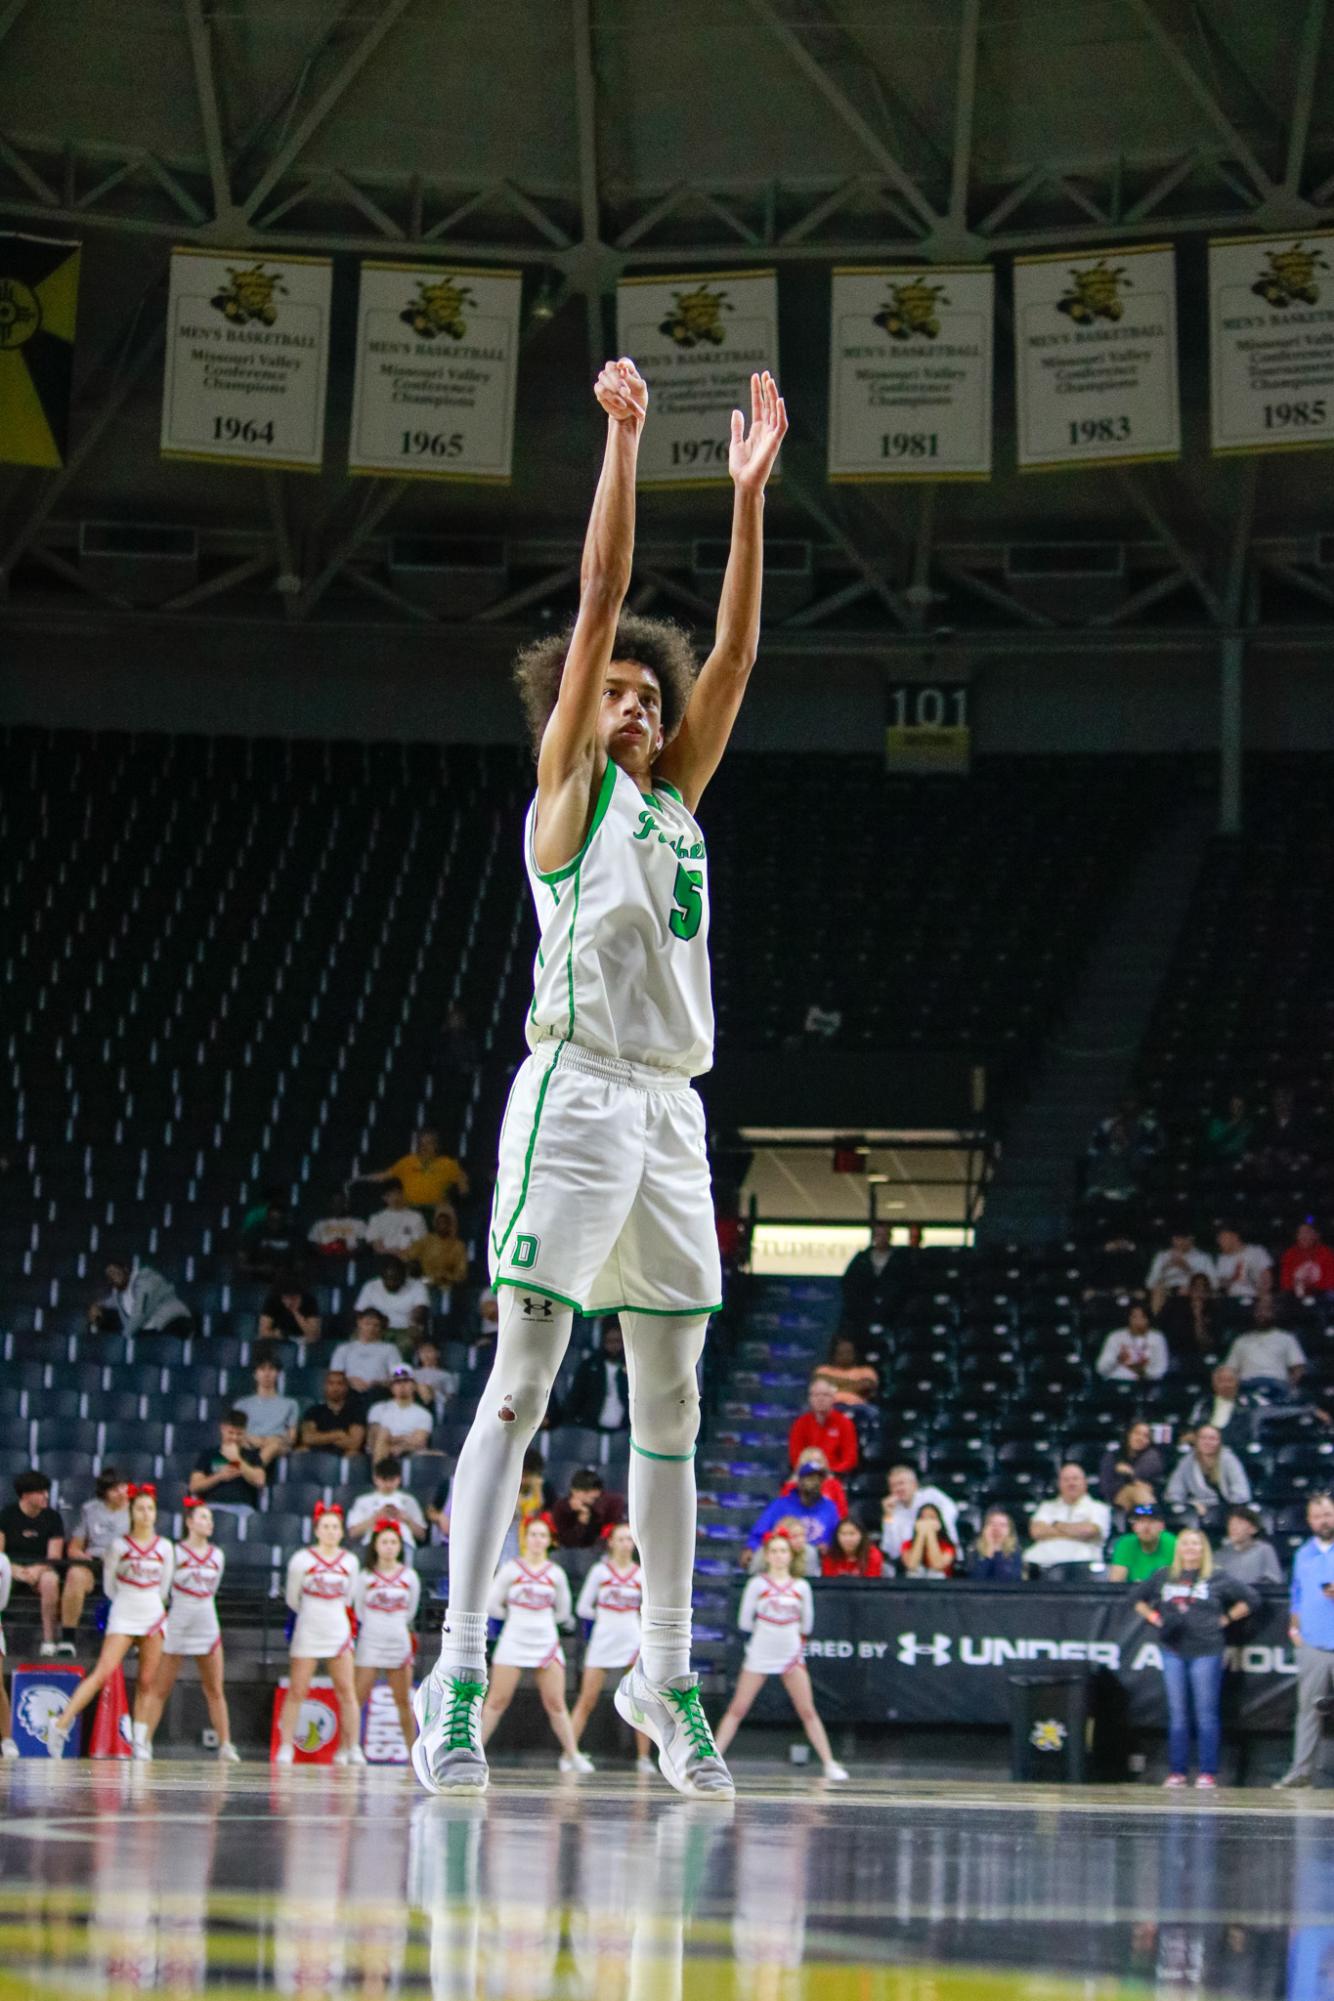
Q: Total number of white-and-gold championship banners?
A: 6